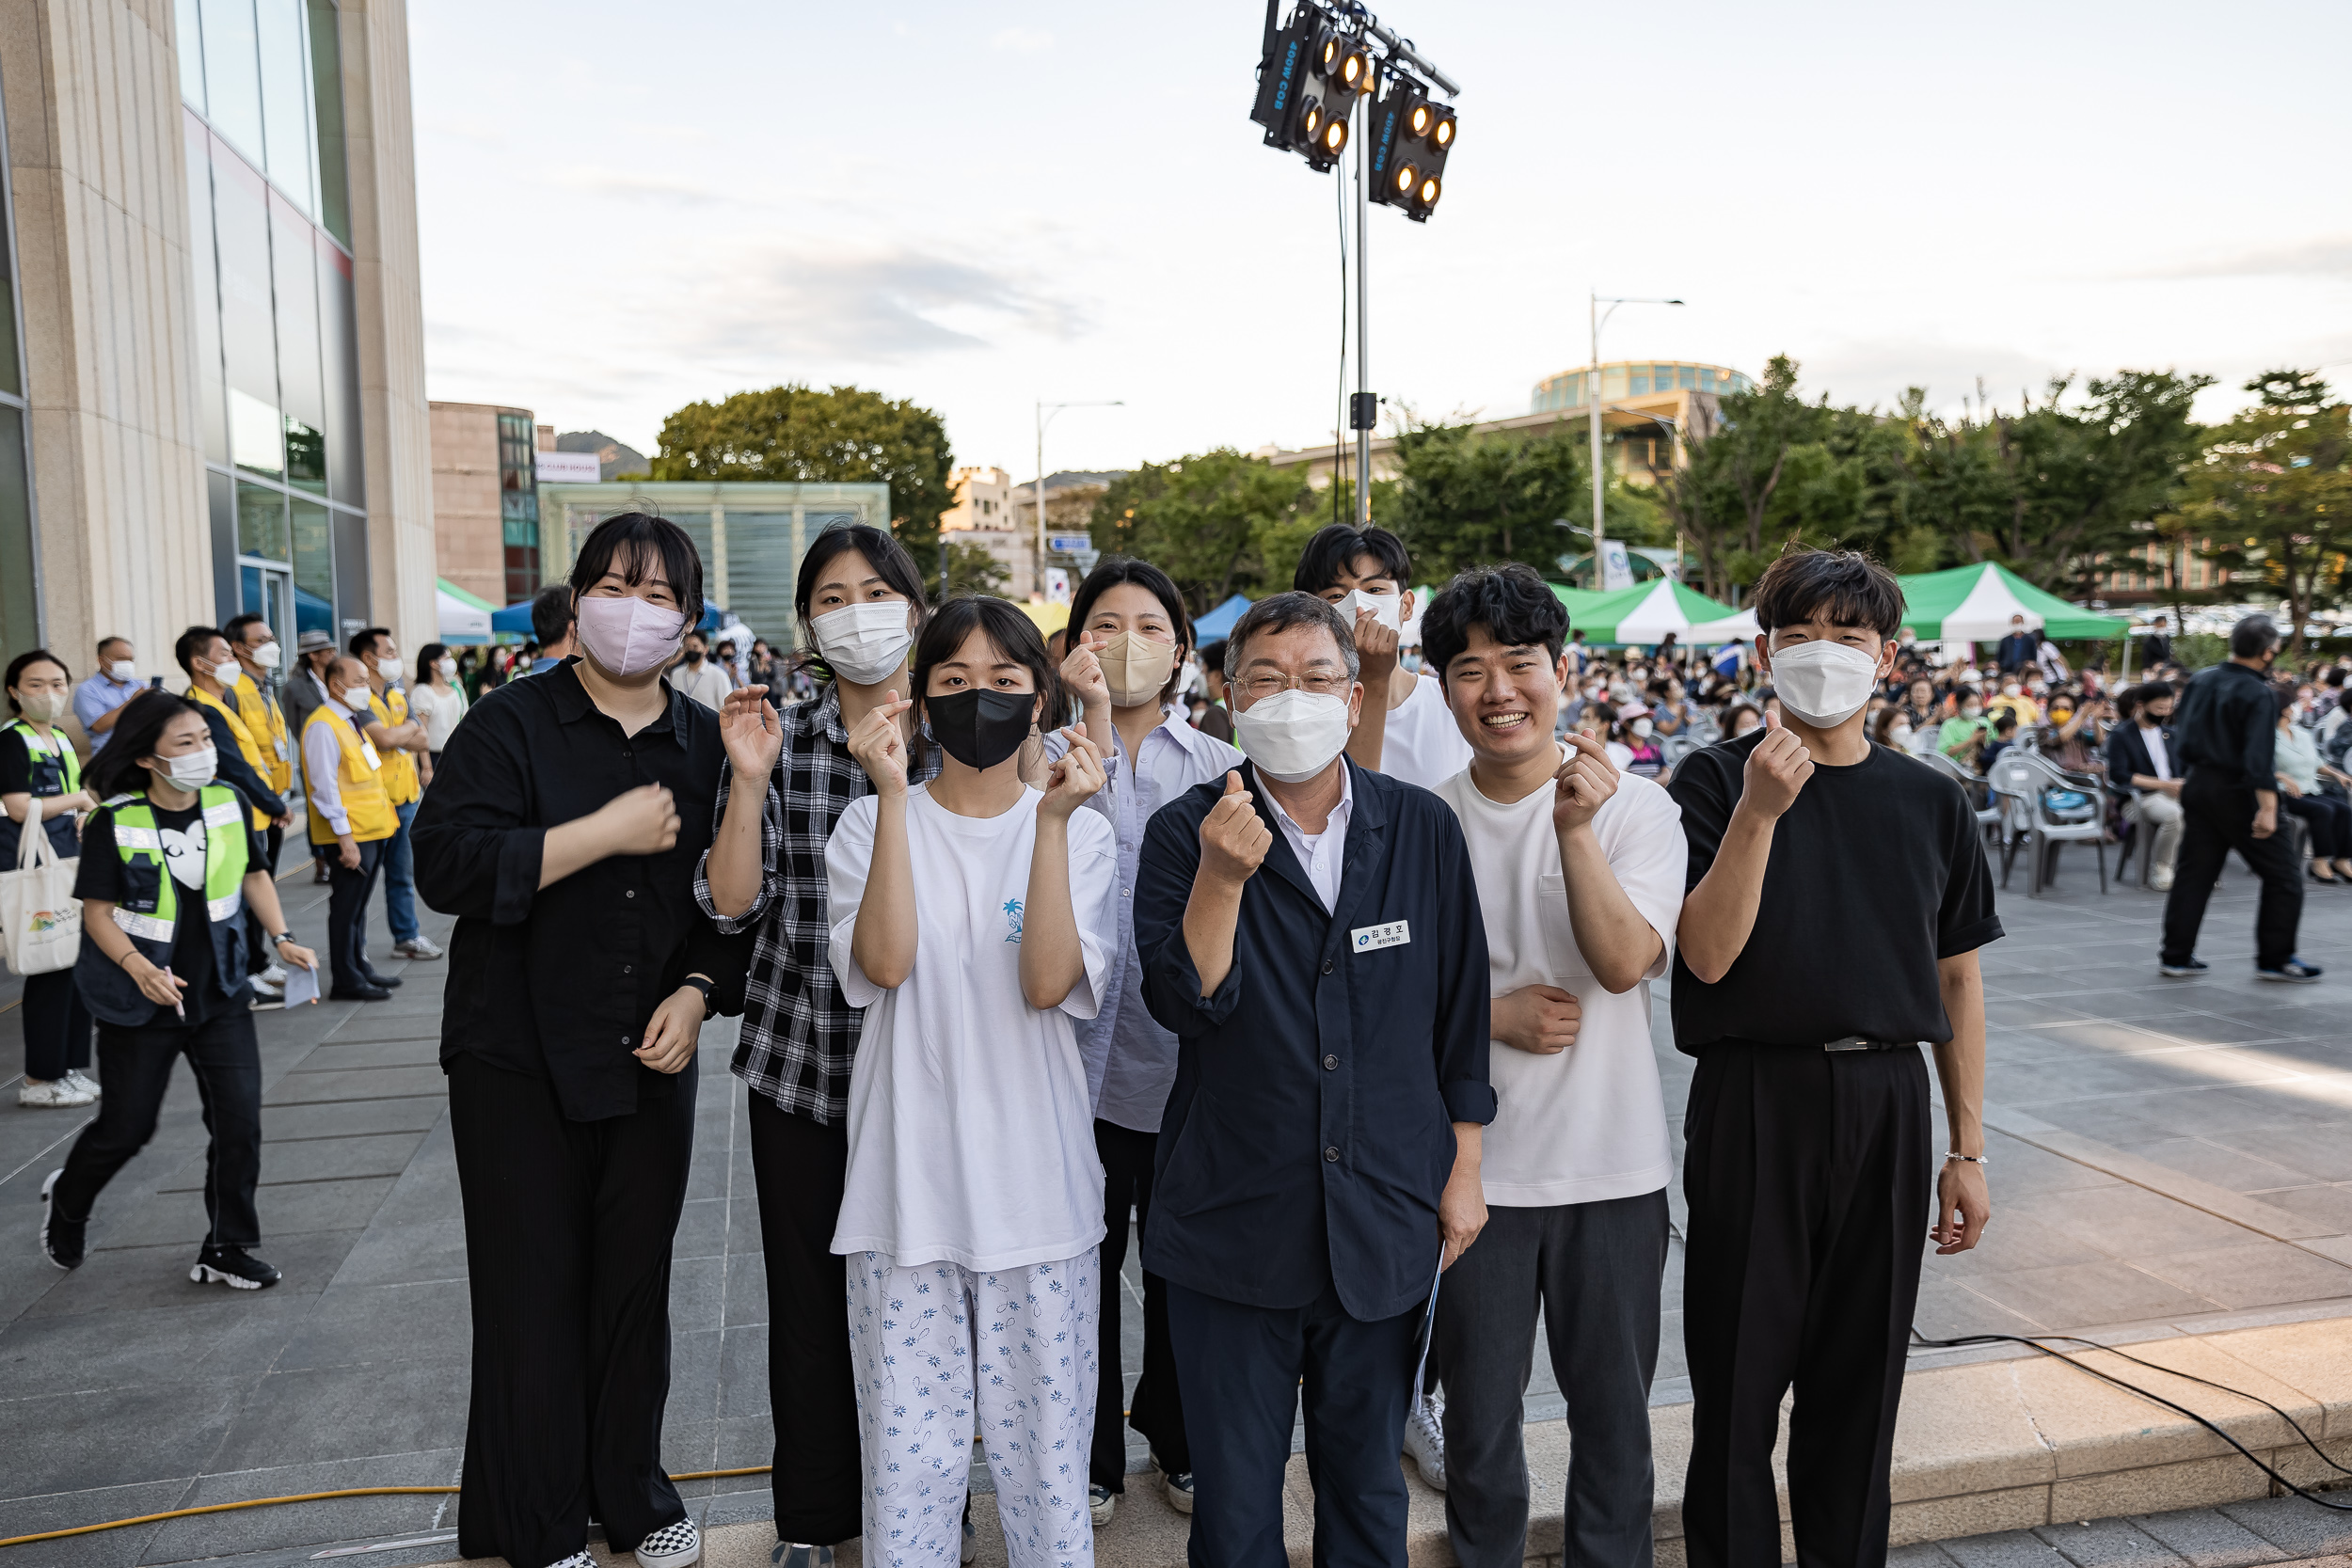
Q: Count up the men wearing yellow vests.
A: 4